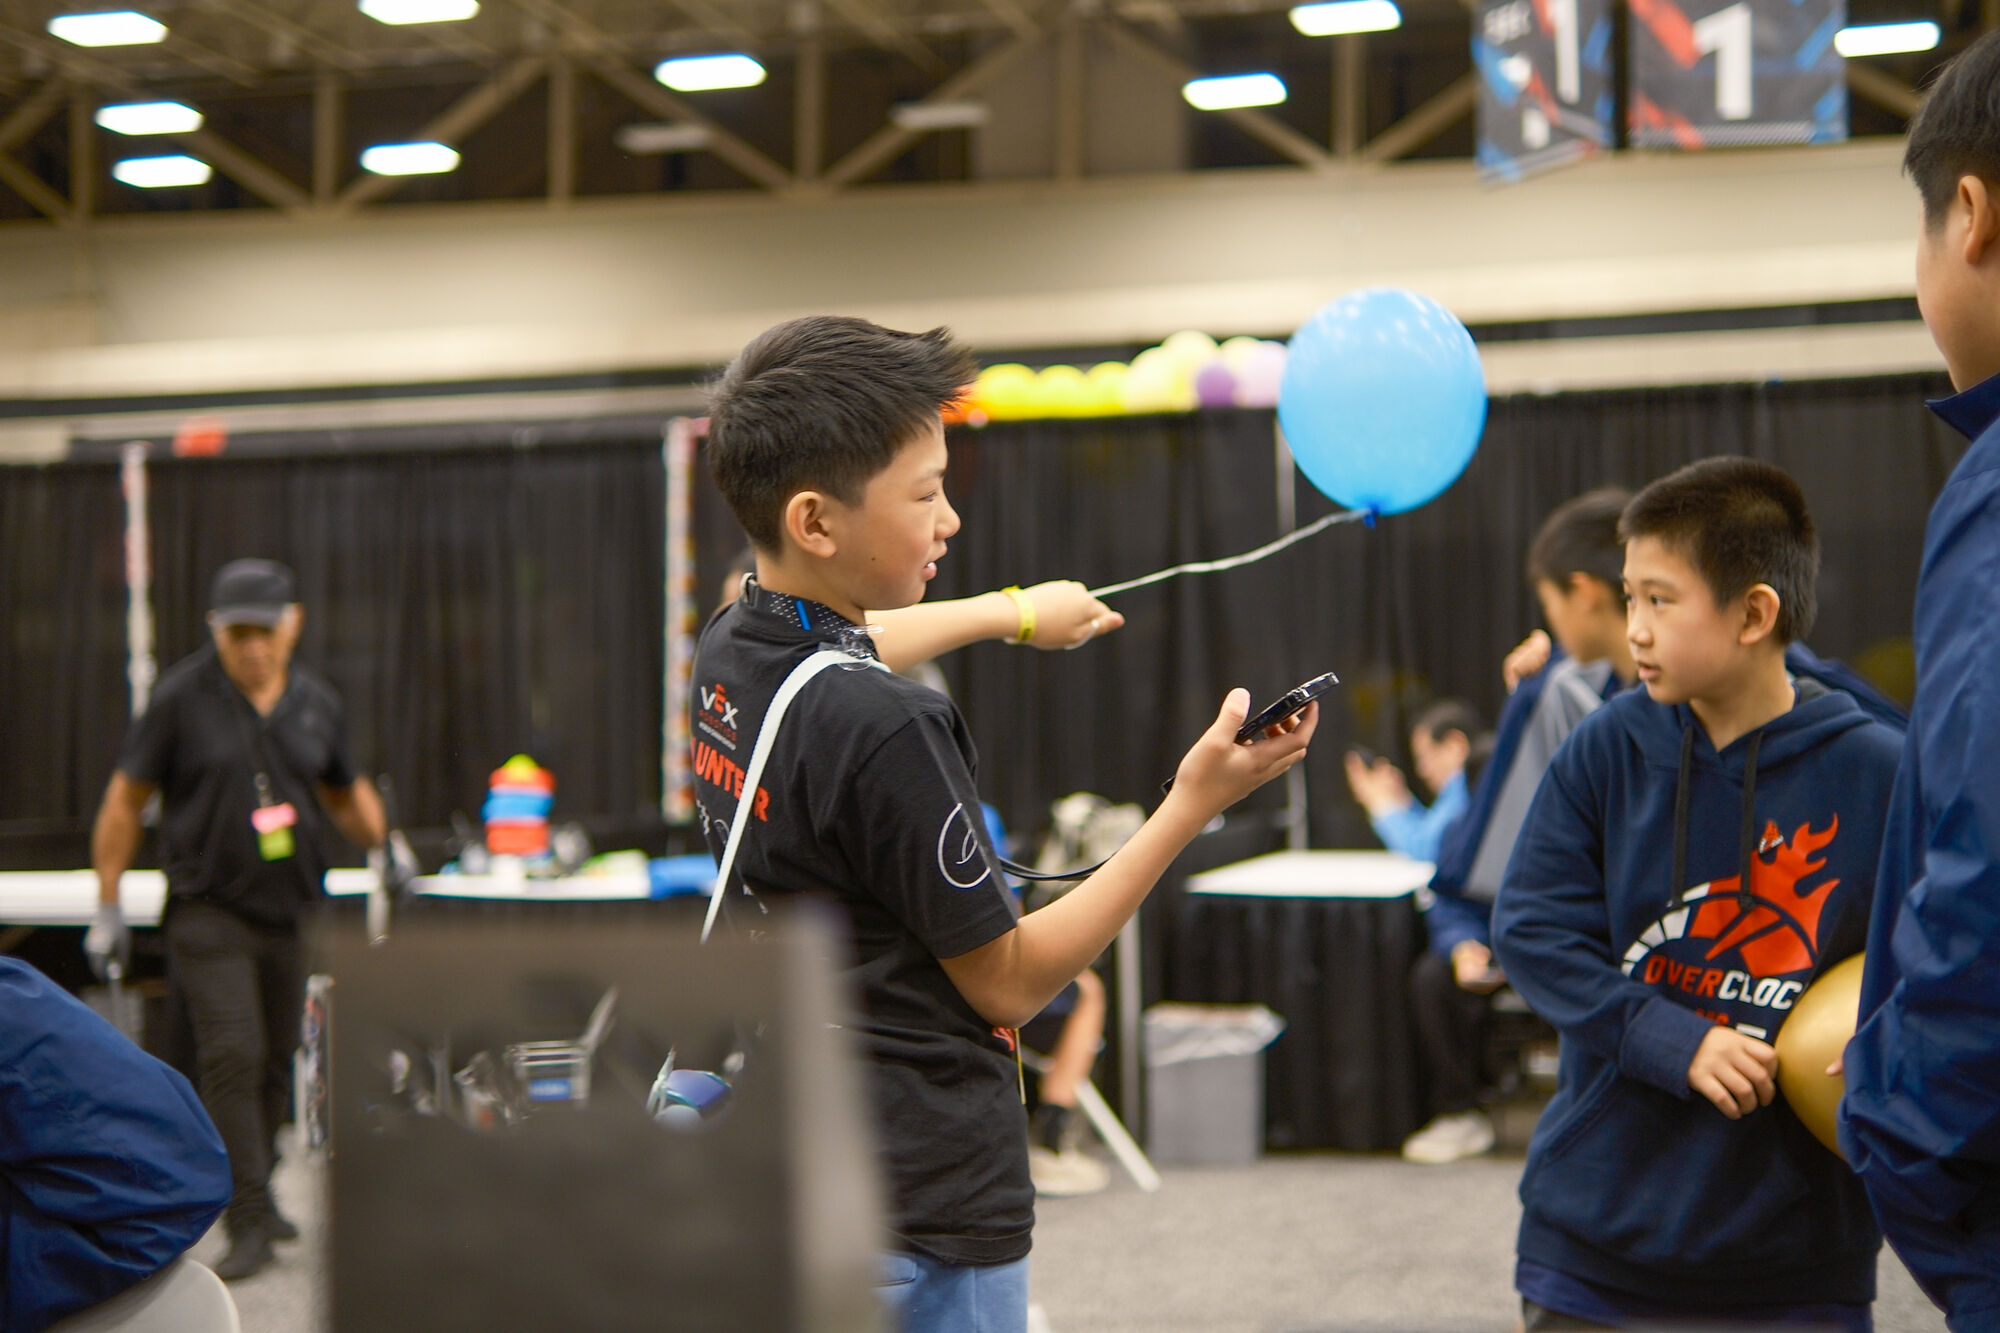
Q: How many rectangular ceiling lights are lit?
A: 9